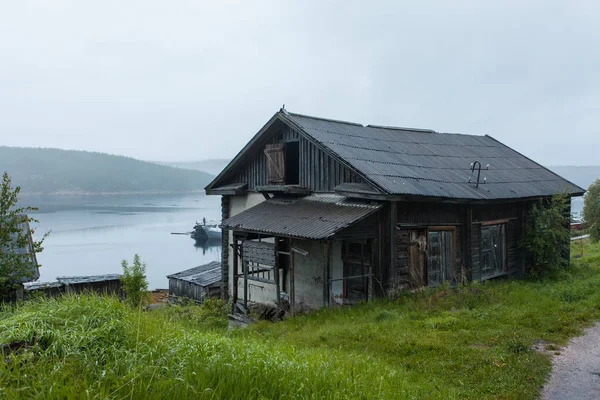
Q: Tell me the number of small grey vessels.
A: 1